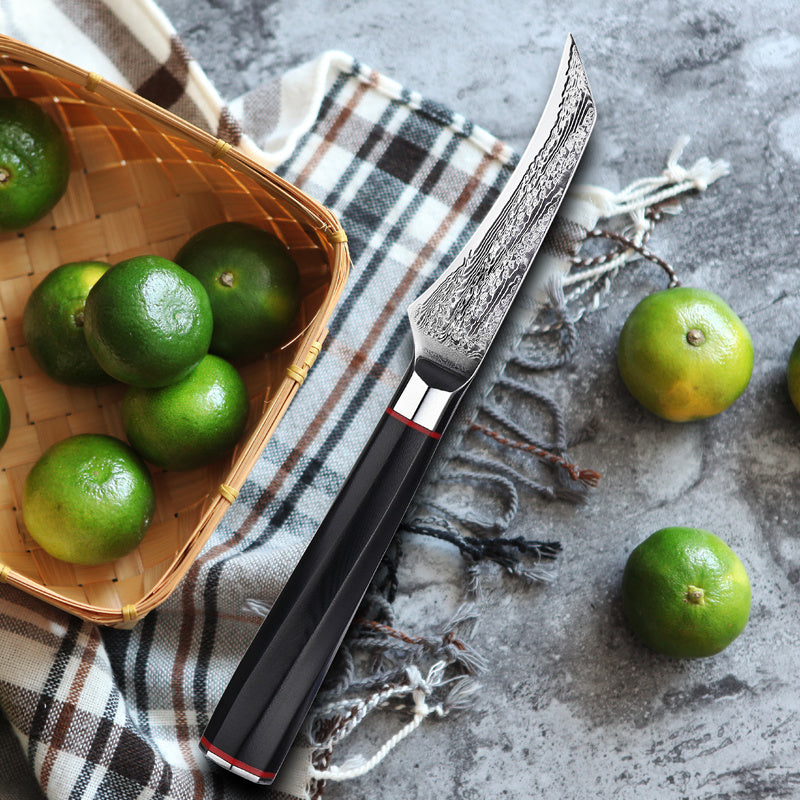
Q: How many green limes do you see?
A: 10